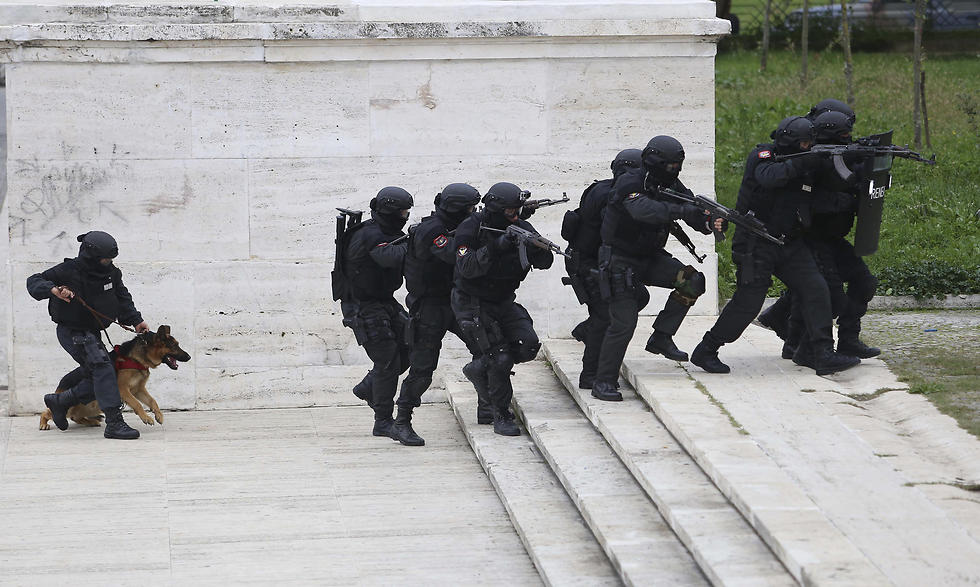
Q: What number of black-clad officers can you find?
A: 9